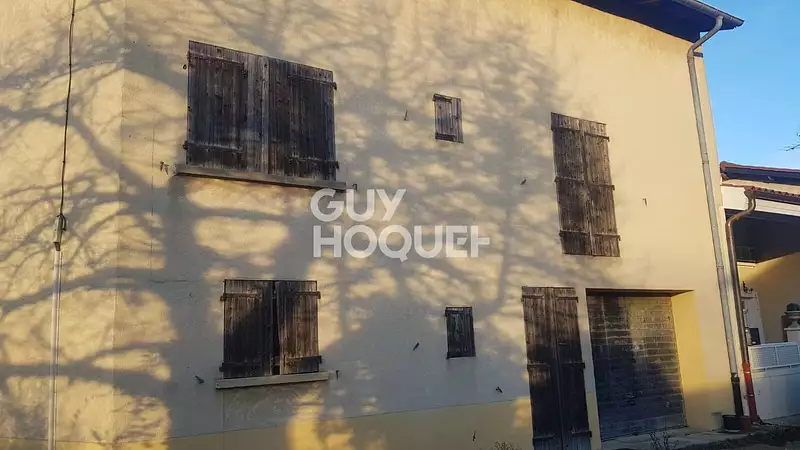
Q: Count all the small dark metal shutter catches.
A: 10